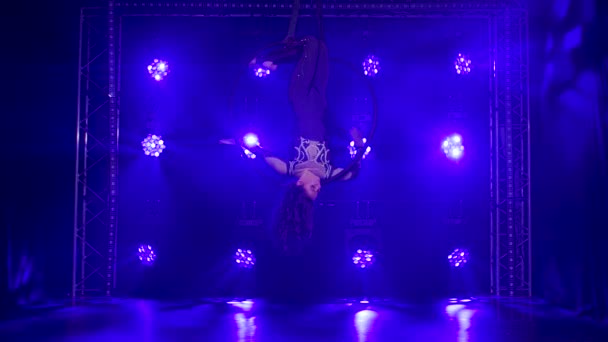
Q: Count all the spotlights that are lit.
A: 12